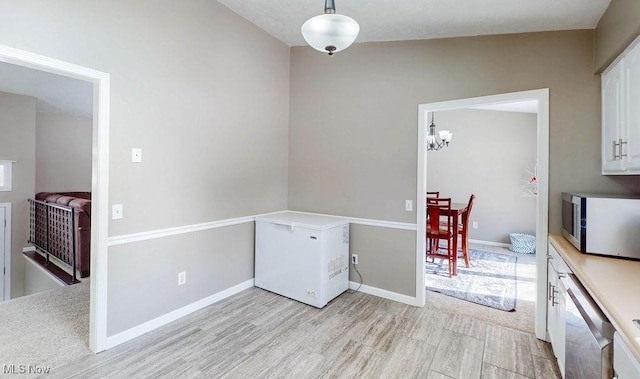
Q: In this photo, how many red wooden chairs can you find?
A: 3